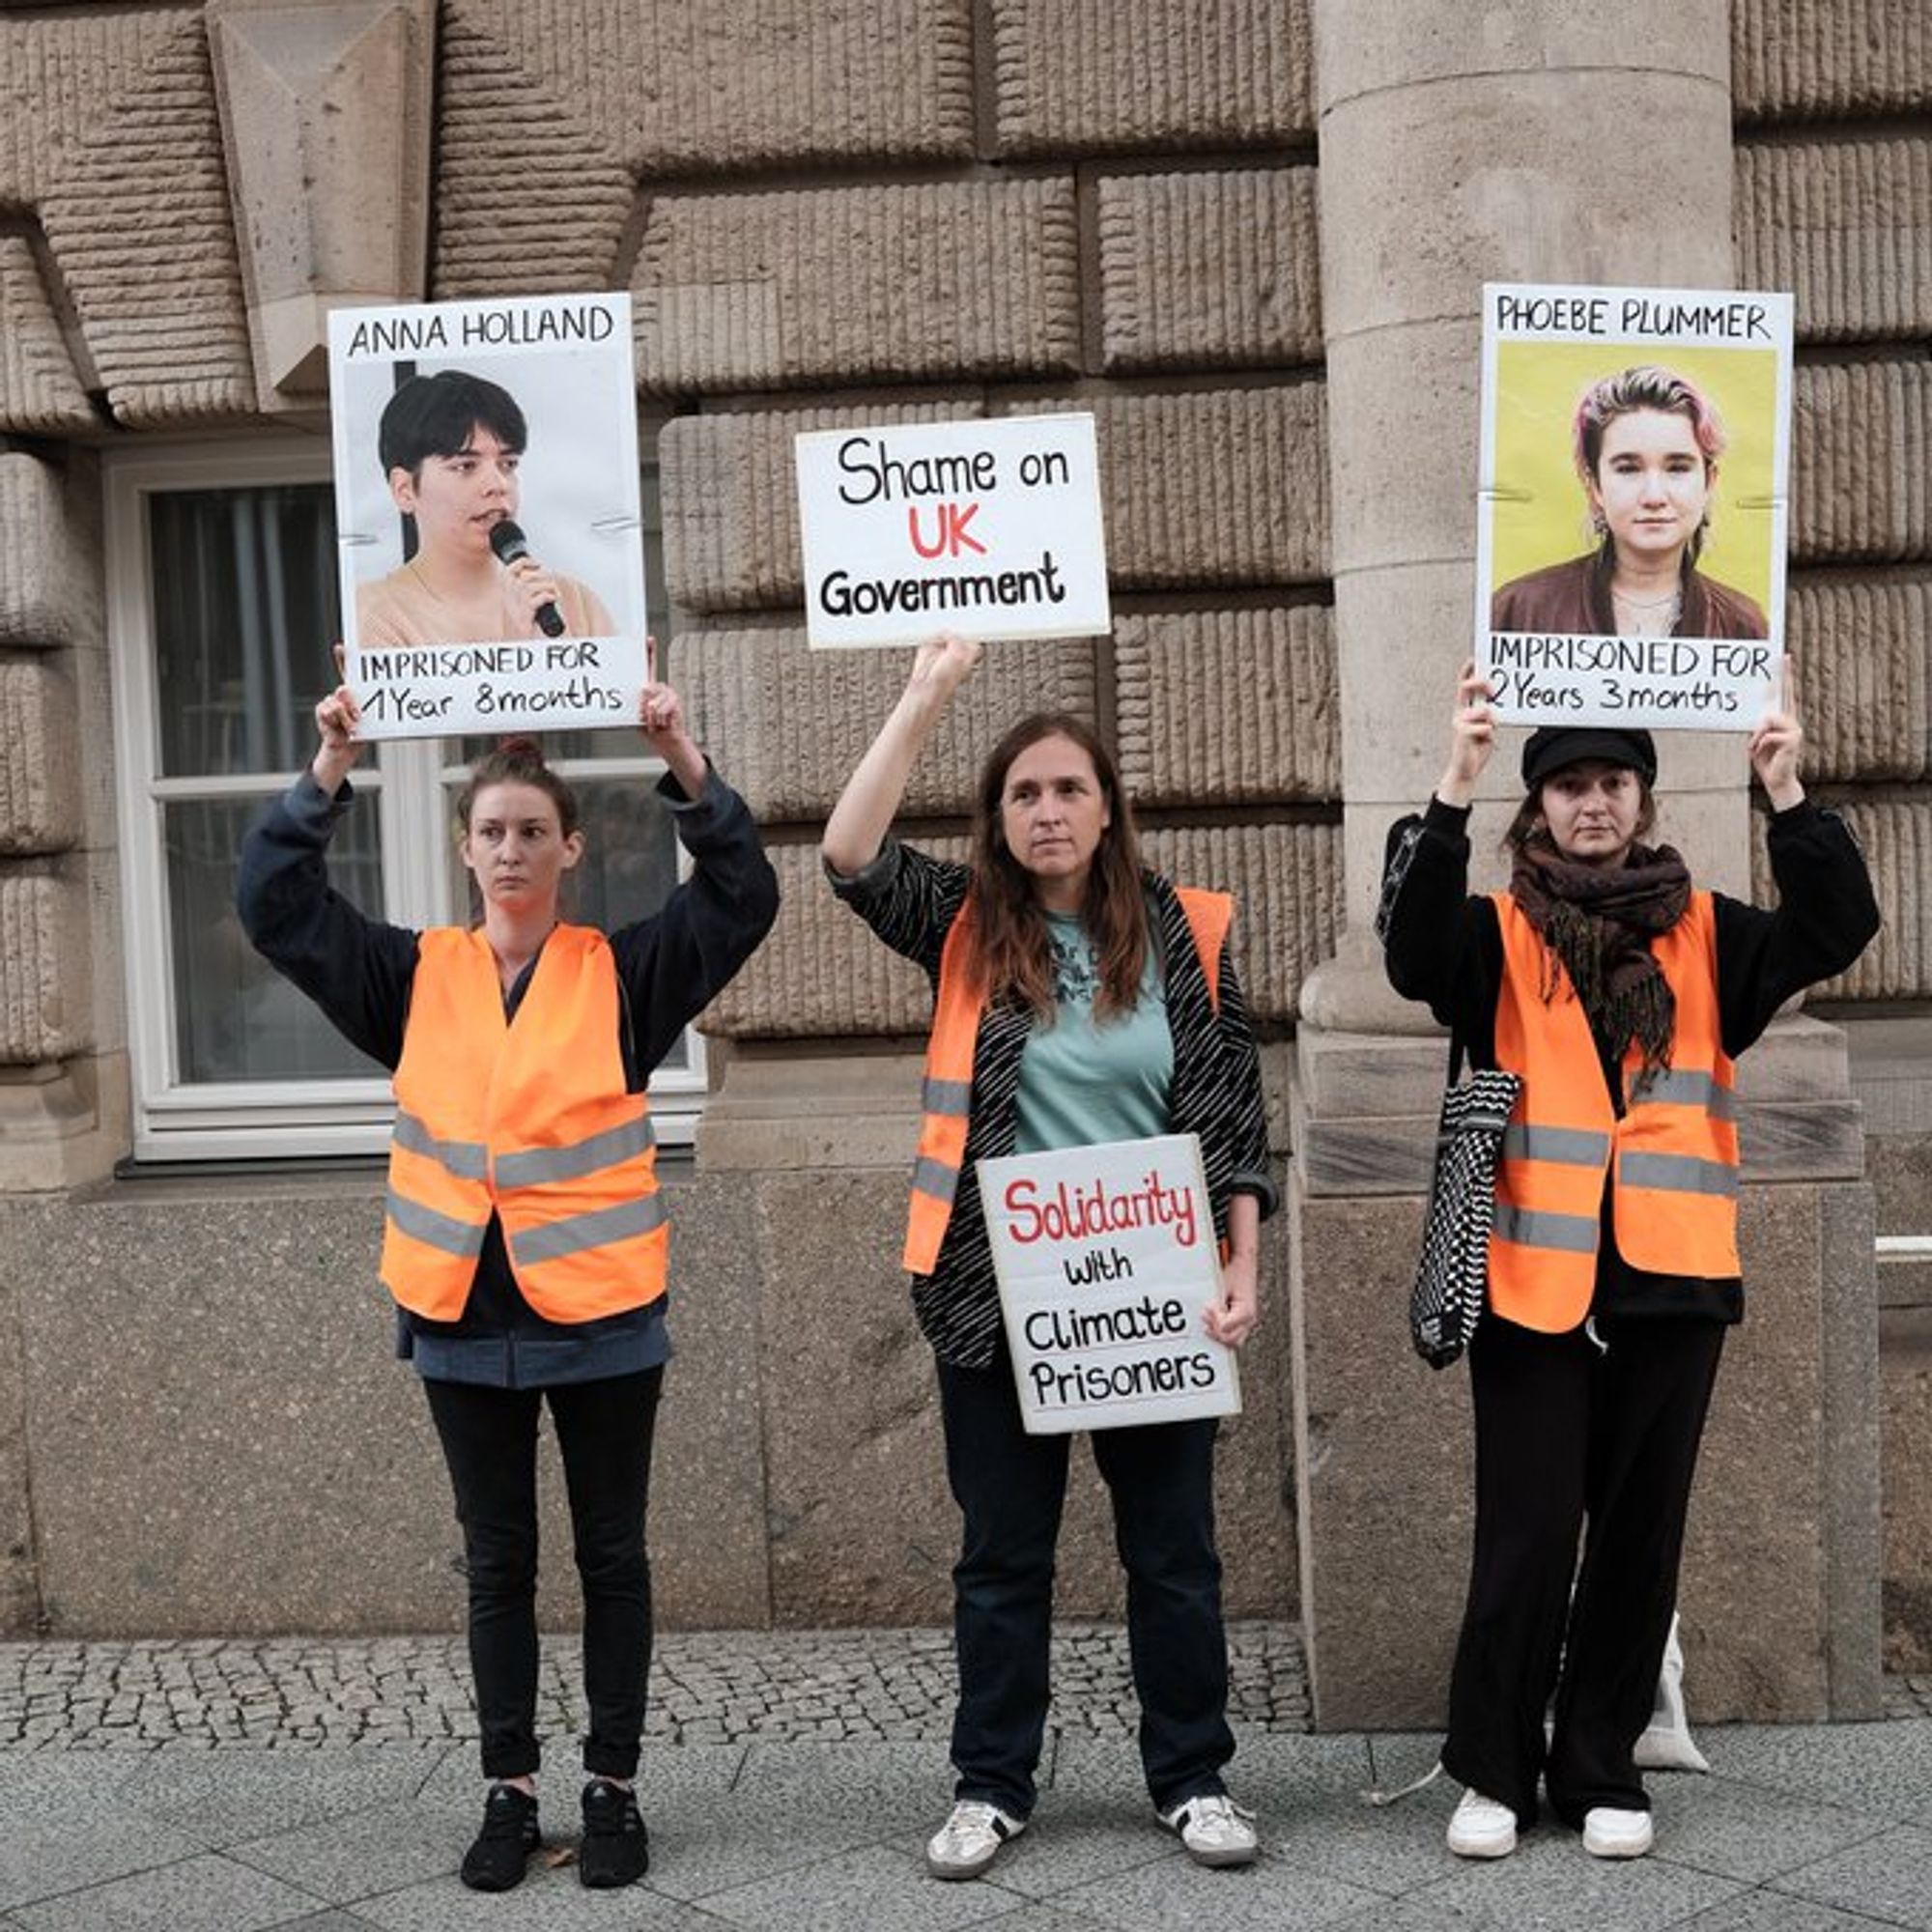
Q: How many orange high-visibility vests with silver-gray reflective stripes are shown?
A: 3